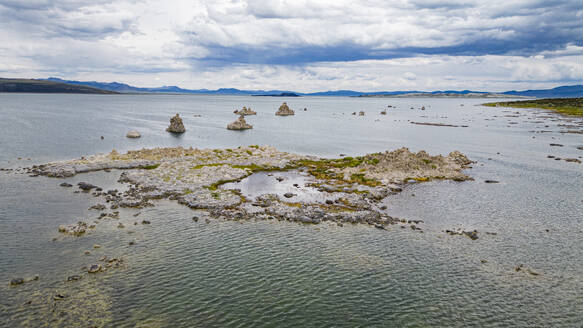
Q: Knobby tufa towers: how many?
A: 4